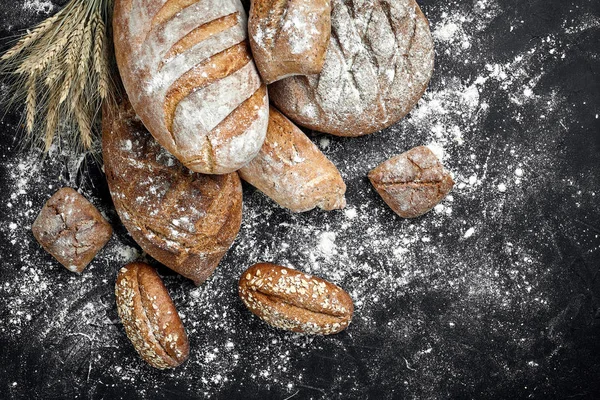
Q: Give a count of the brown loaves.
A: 9